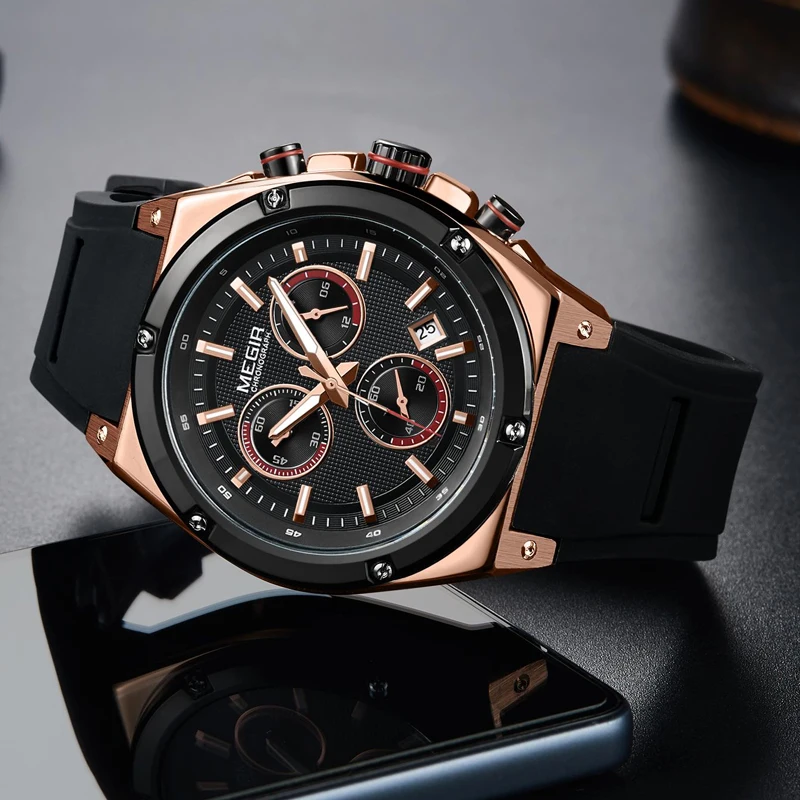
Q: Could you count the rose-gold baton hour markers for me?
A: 12